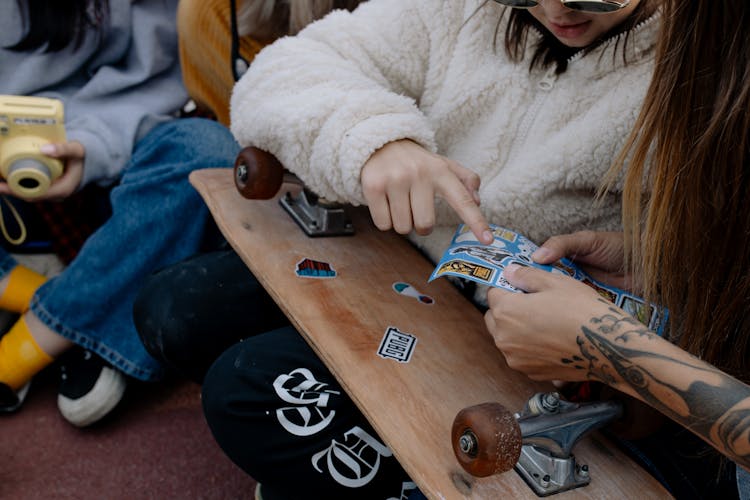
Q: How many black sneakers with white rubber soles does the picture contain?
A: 1